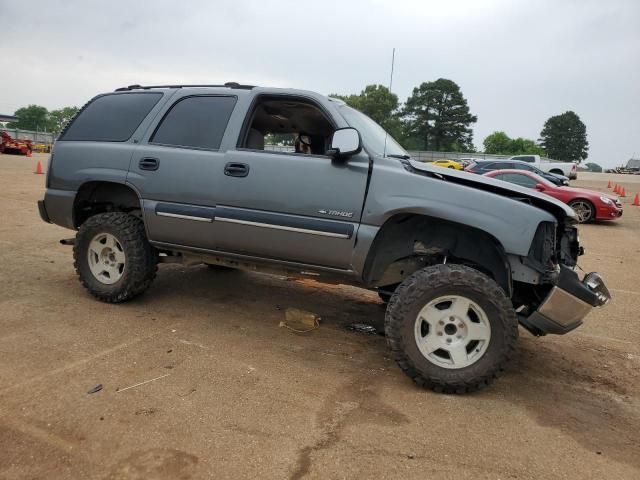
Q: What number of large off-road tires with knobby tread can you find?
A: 2